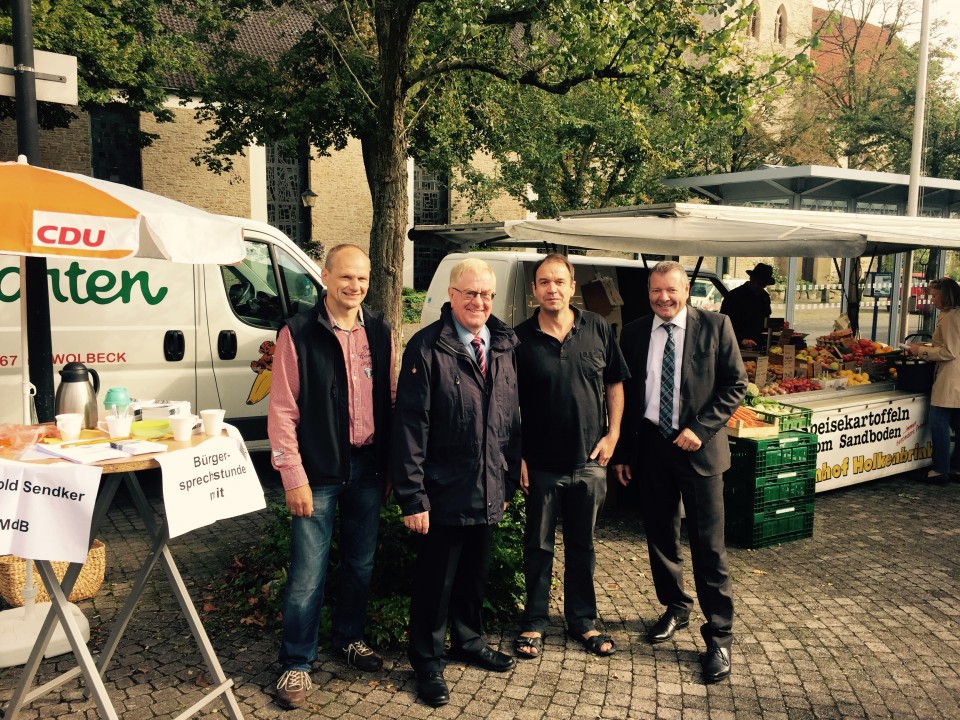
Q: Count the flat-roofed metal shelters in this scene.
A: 1